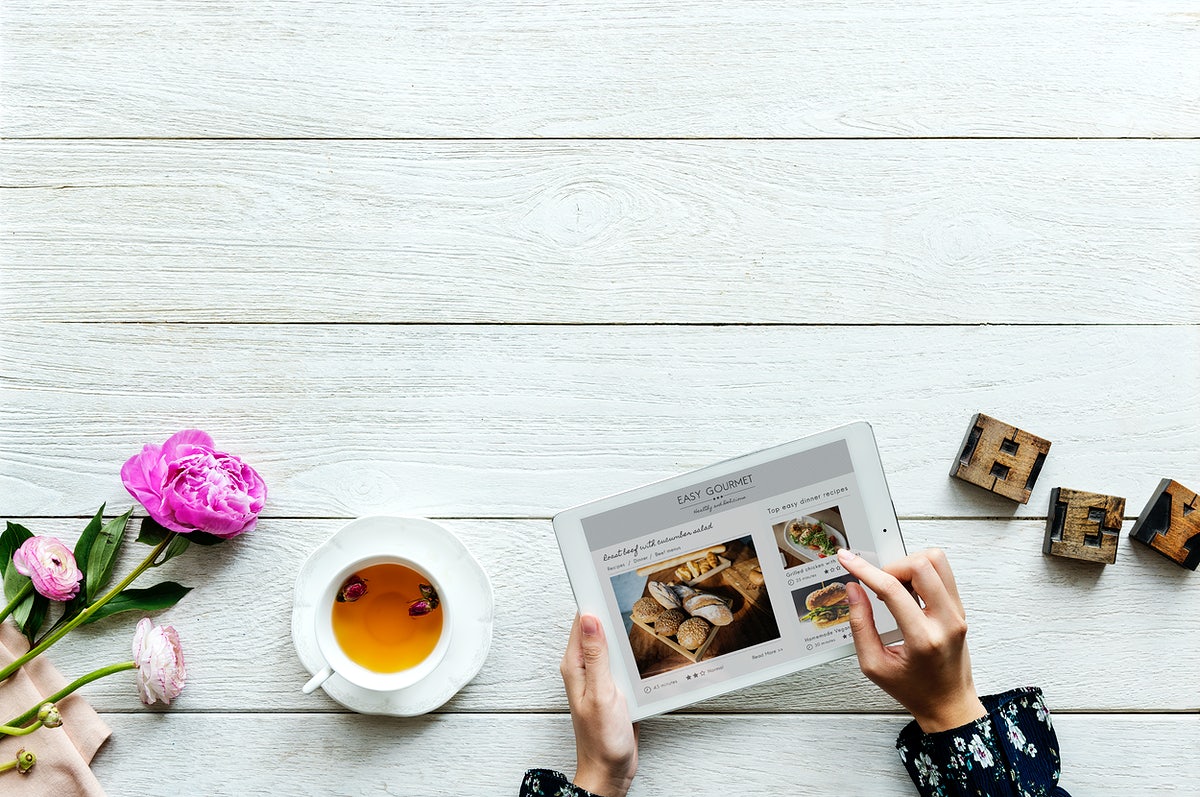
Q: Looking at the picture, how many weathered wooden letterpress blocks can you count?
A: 3